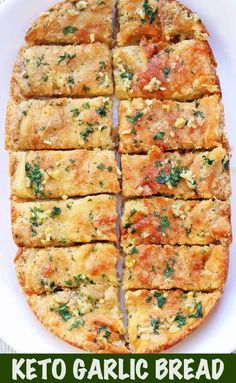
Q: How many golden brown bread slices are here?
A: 14